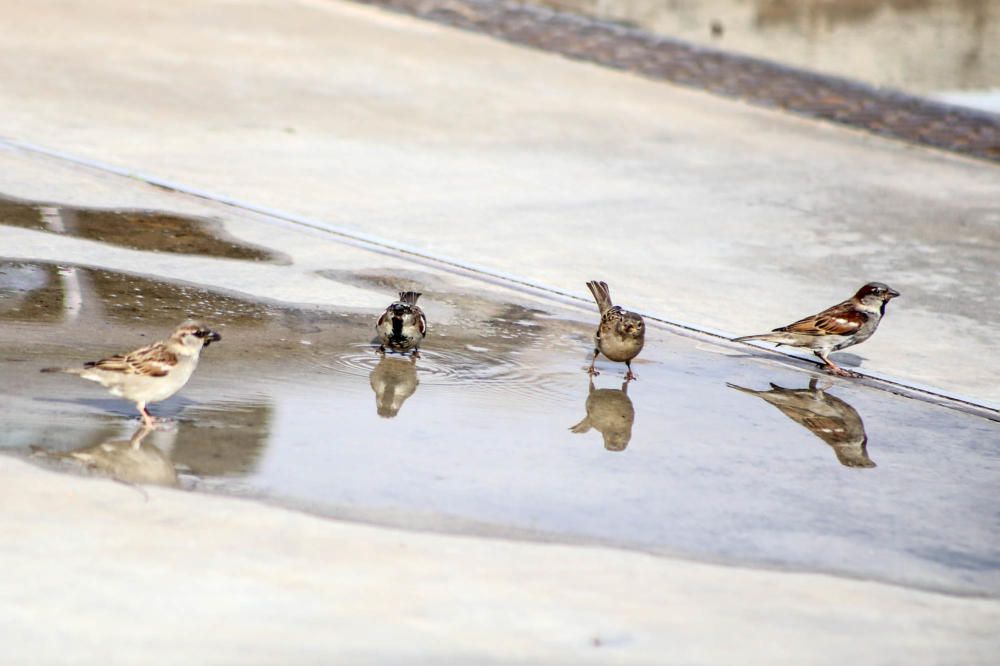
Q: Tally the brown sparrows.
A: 4